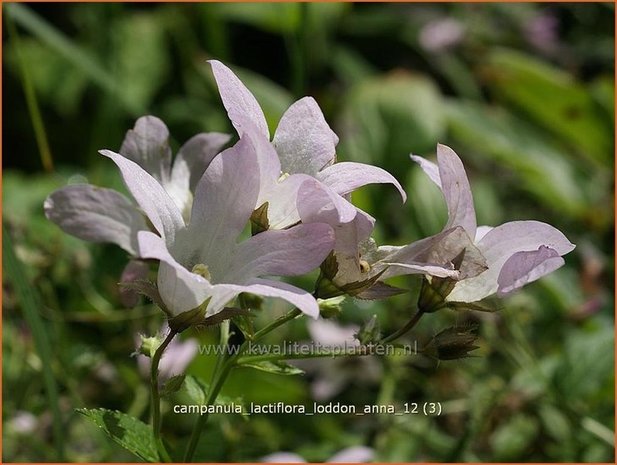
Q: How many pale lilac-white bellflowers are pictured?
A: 5